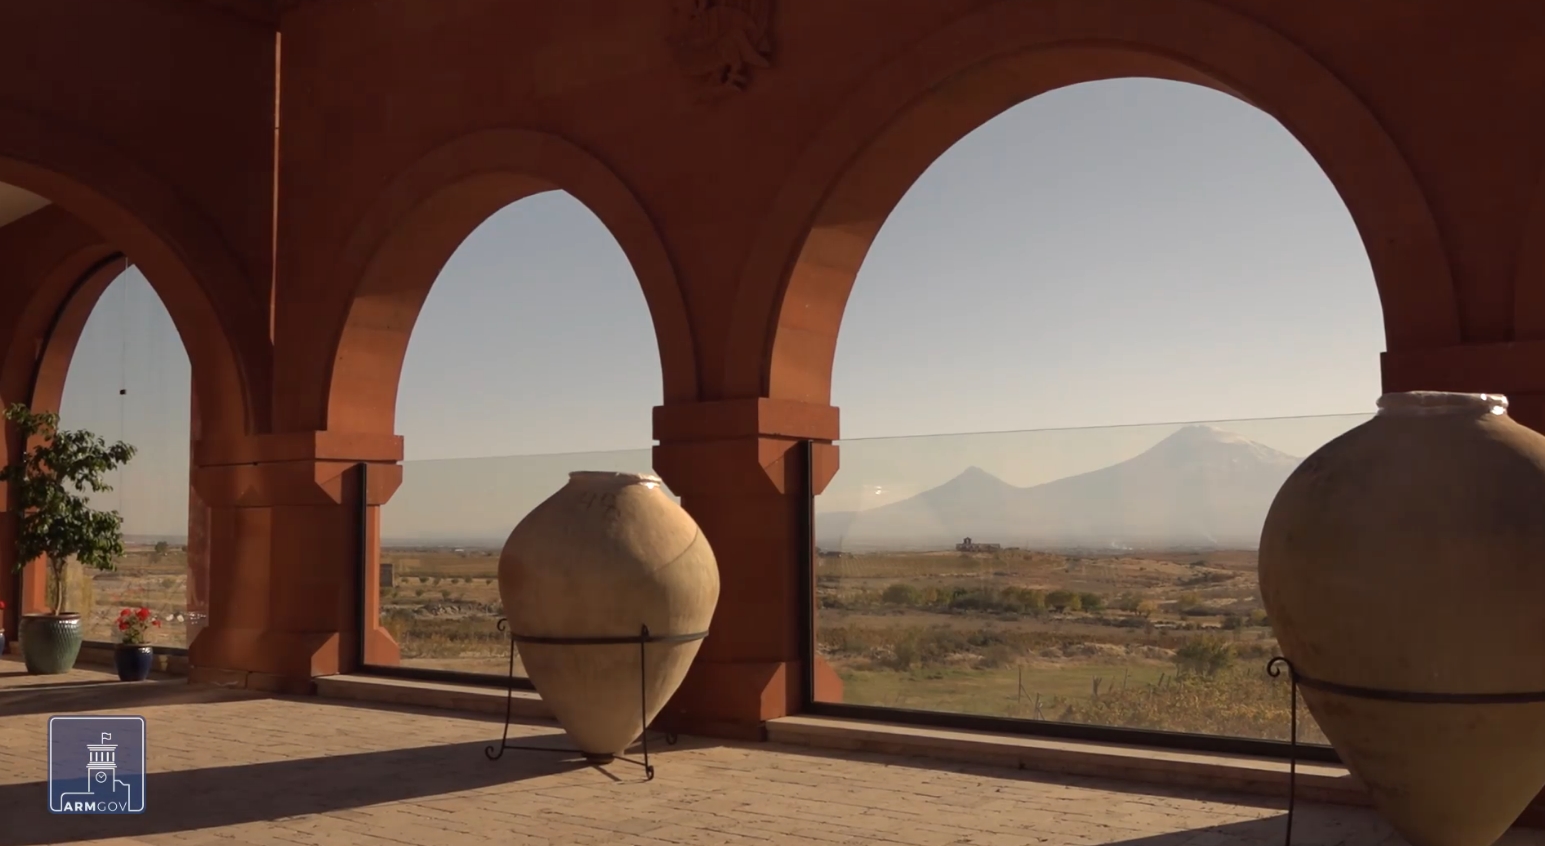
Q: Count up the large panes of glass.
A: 3